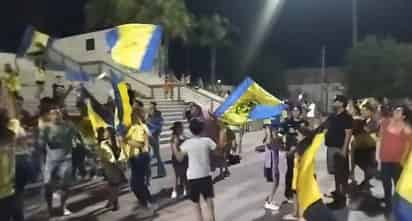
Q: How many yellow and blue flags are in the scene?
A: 7